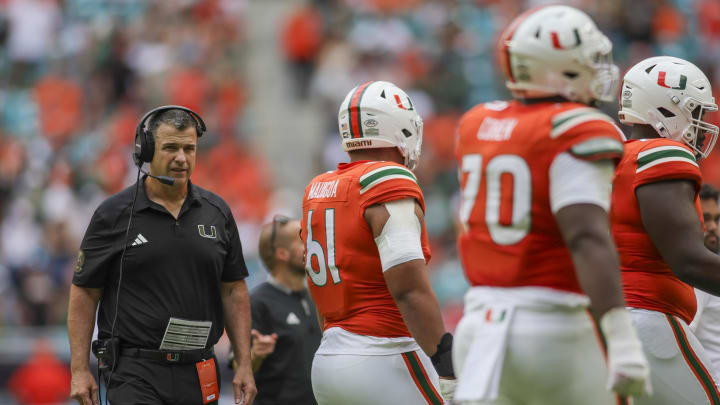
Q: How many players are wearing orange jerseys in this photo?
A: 3